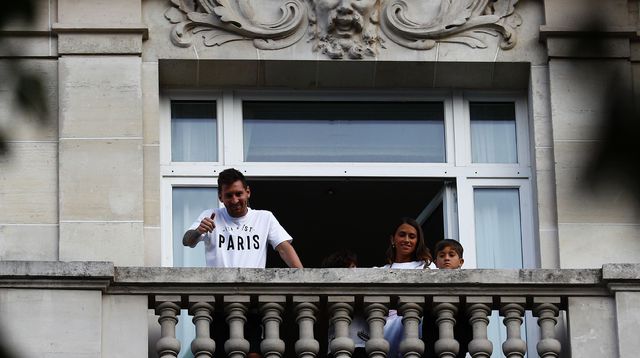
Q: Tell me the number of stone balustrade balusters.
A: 12